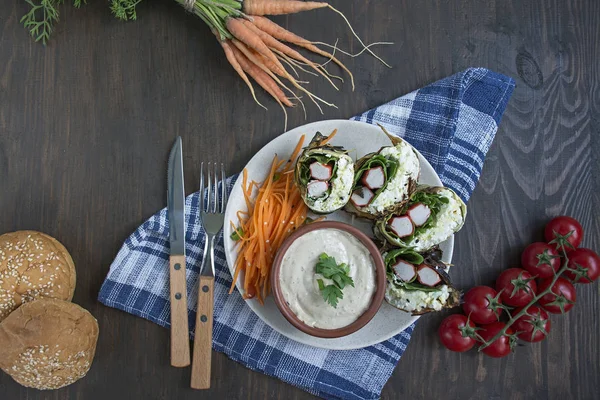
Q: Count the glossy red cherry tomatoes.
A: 9